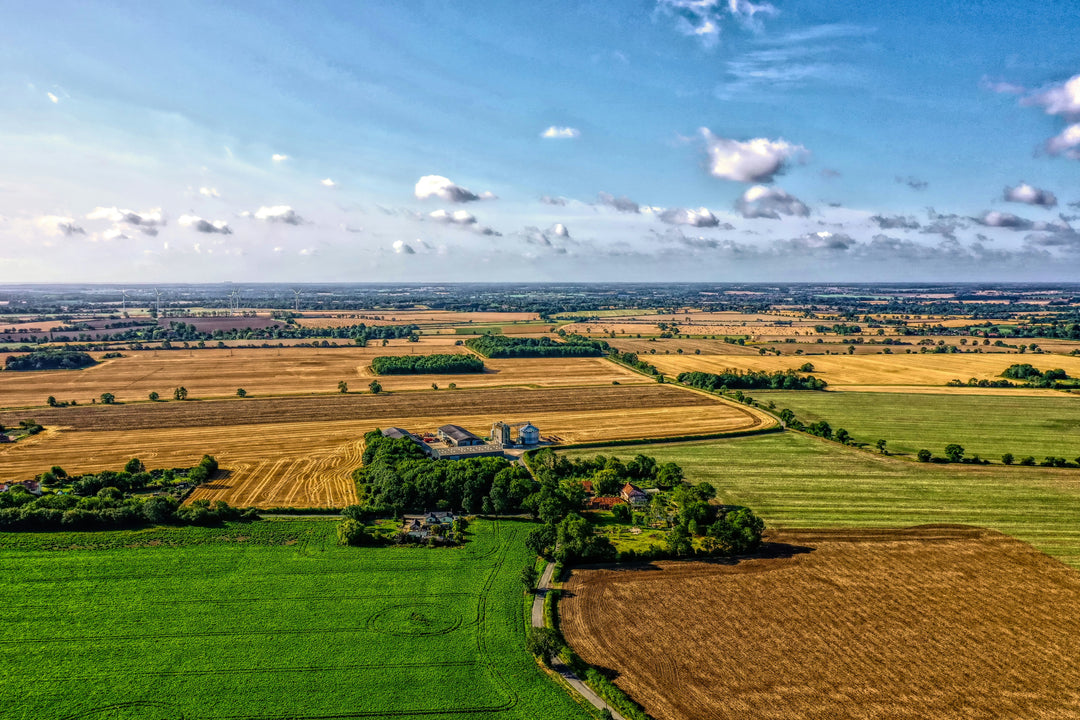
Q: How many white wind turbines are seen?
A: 5